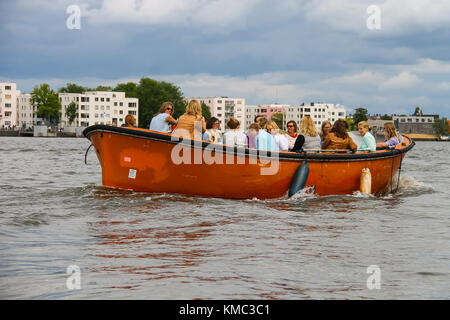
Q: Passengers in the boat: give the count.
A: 15